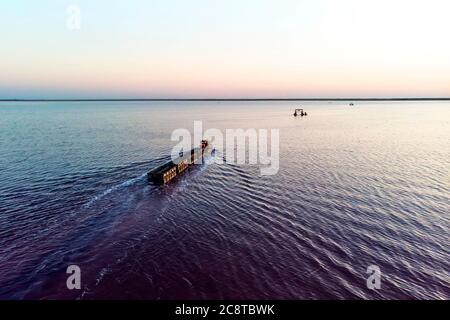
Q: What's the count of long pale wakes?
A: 2